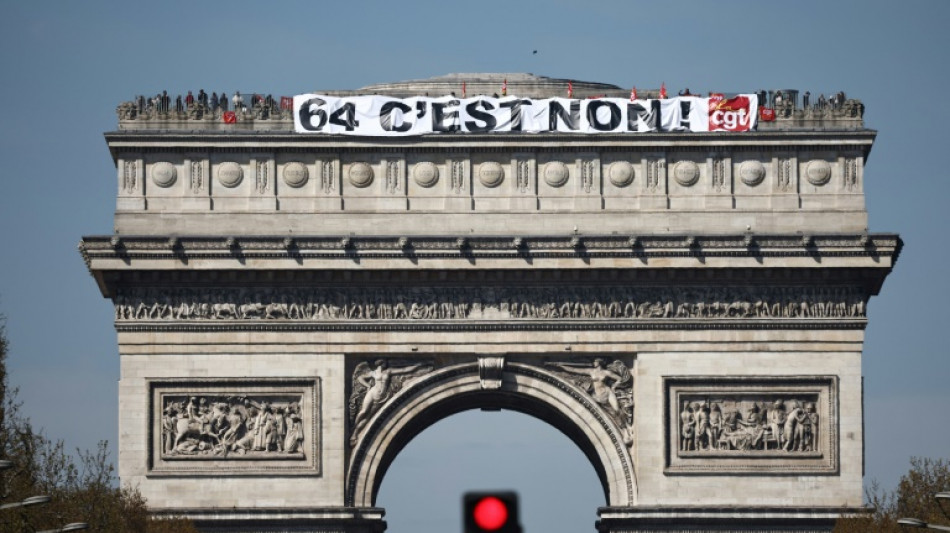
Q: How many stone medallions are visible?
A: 11